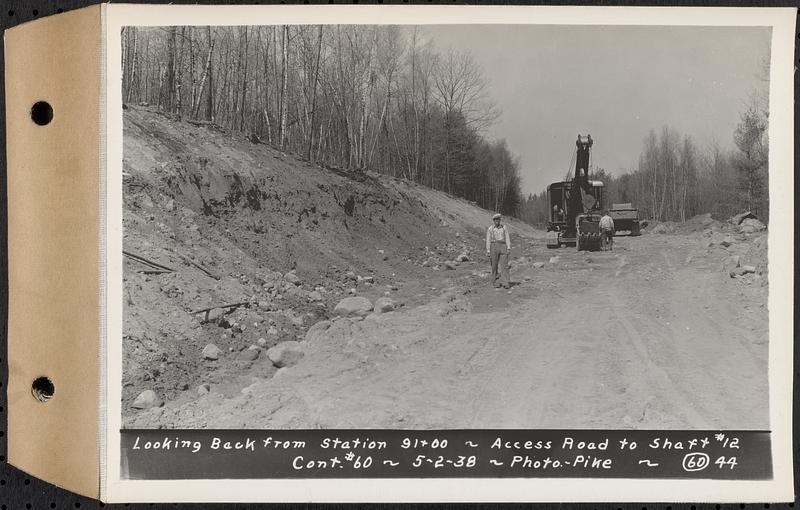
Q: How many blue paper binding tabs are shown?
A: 0